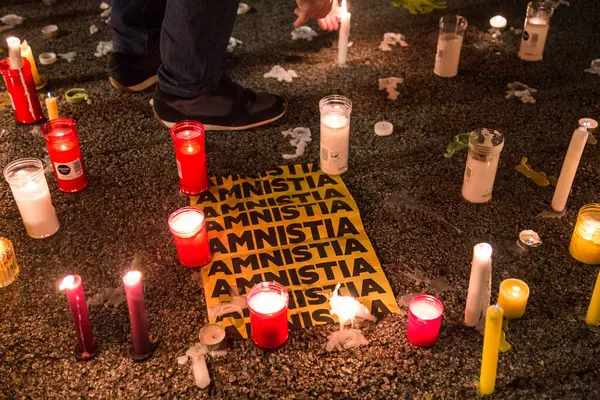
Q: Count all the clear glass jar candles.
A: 5